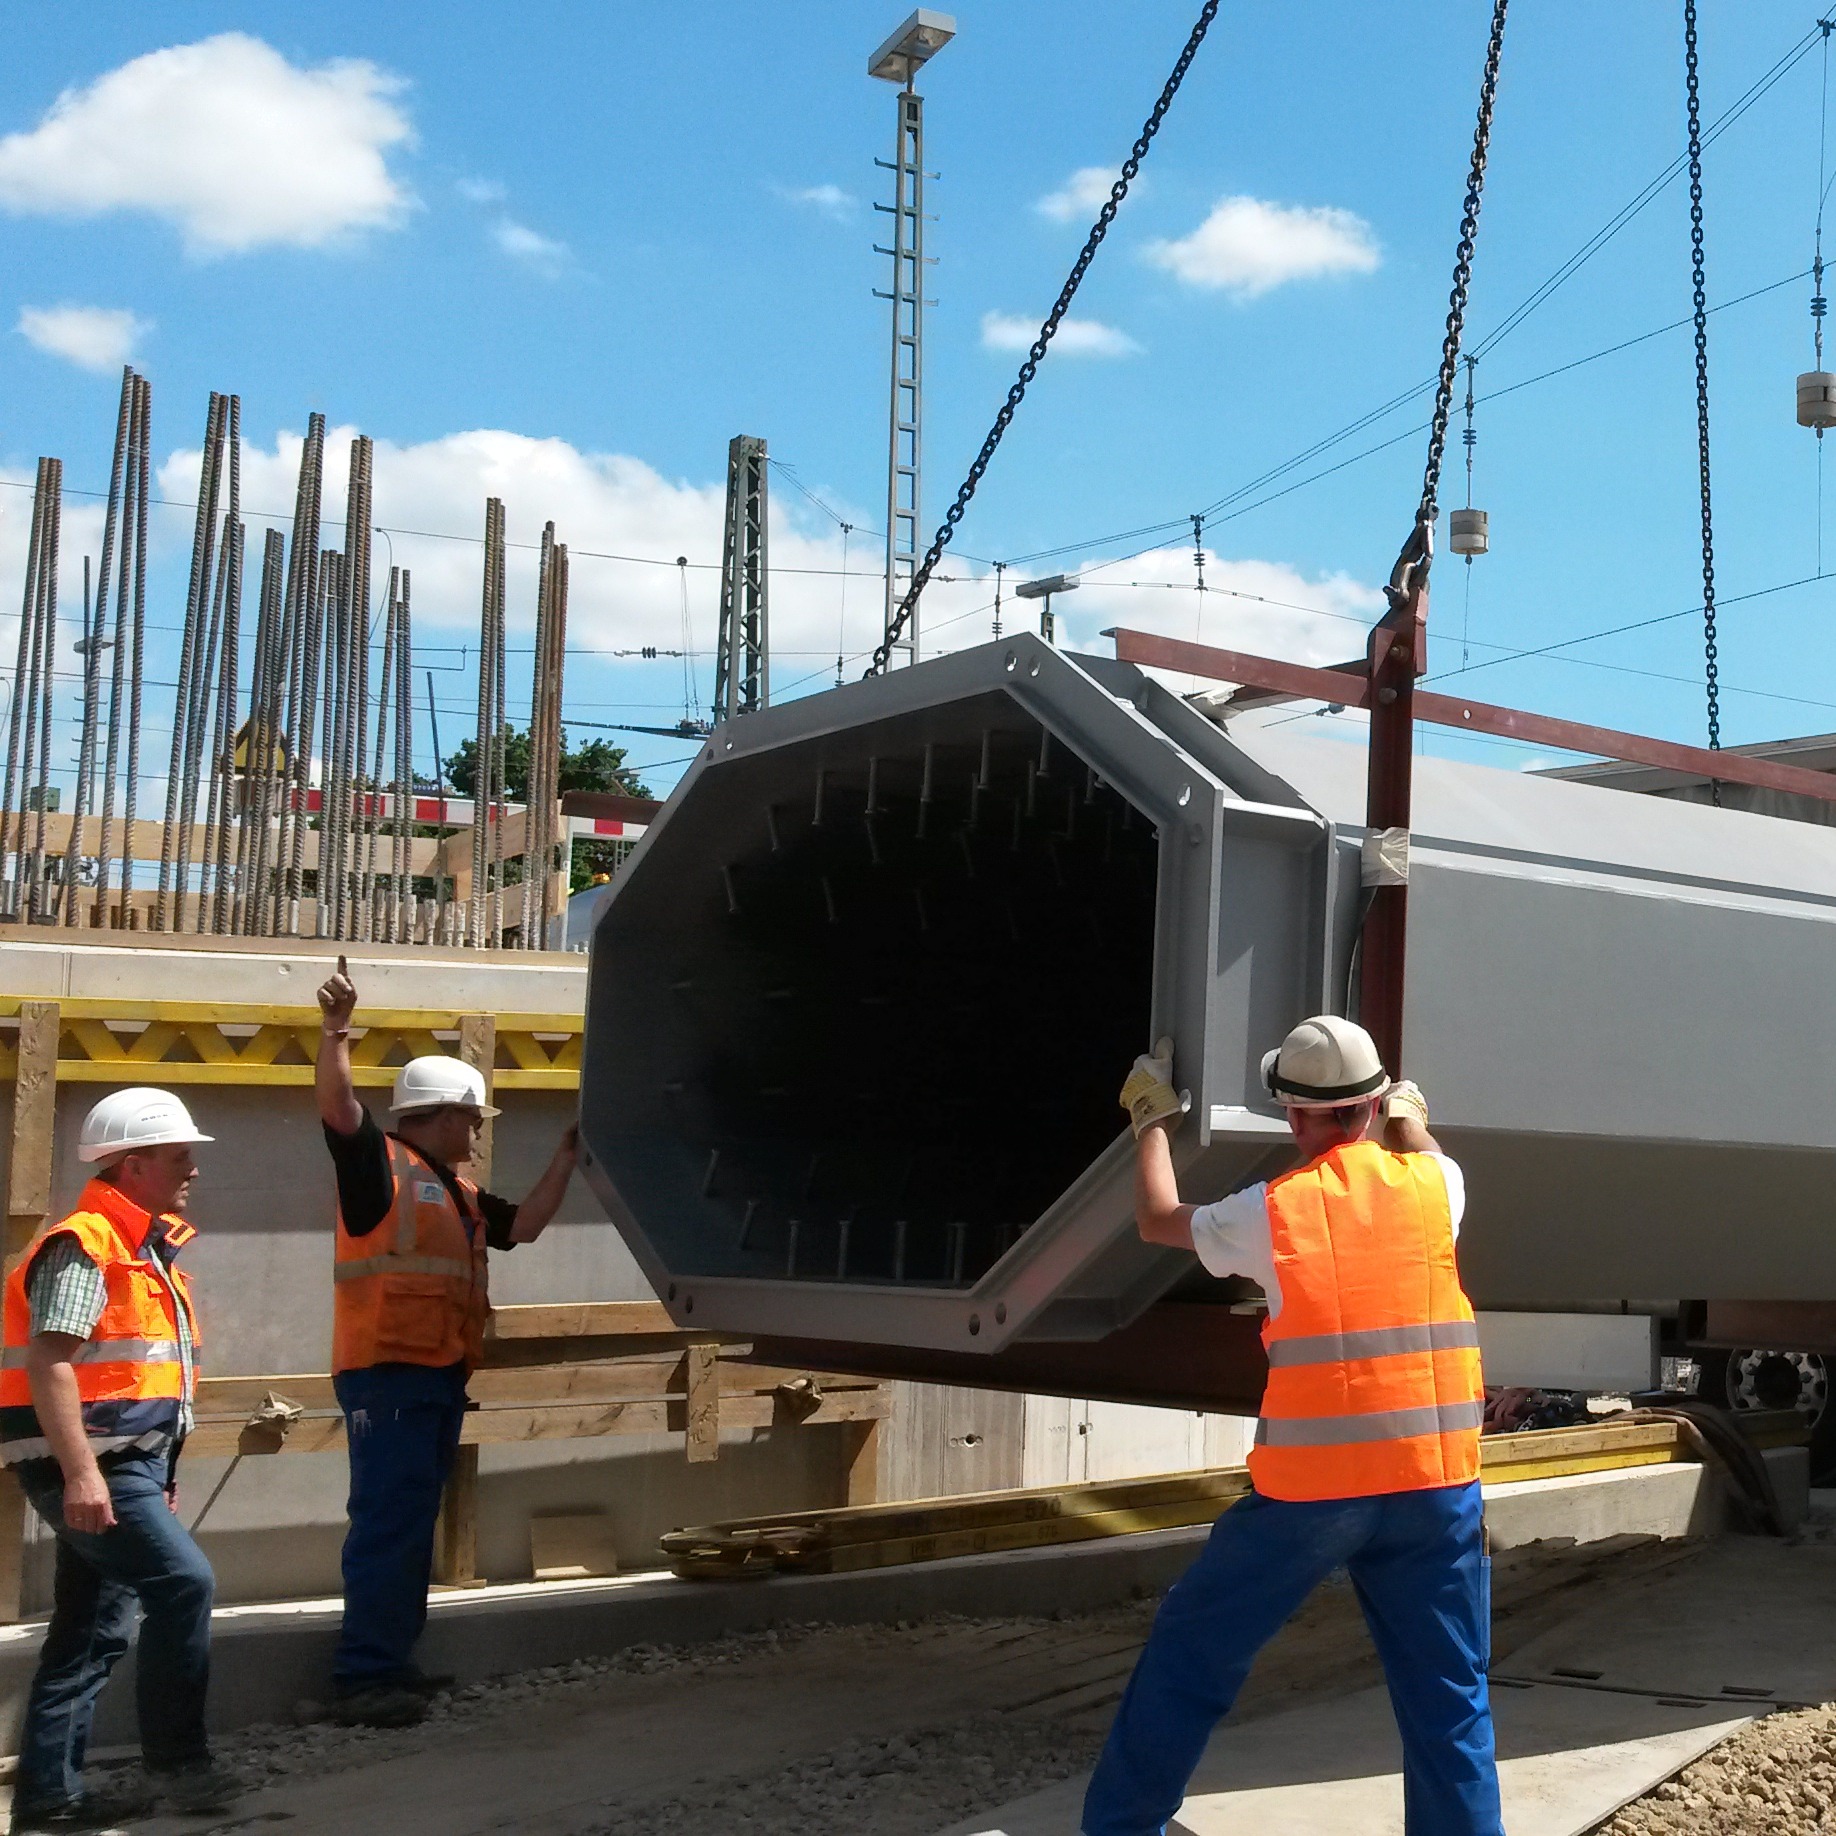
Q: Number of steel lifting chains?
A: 3